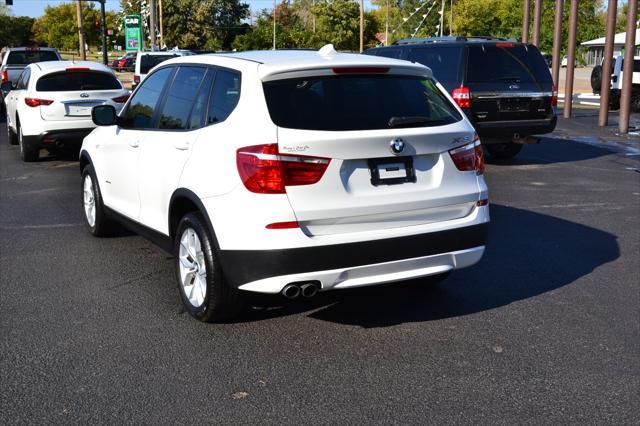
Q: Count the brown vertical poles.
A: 6